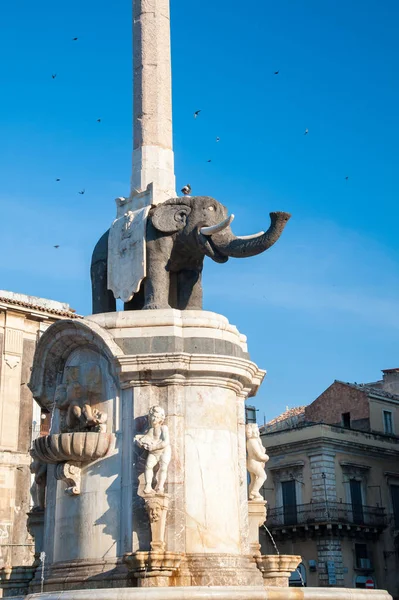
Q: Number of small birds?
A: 13